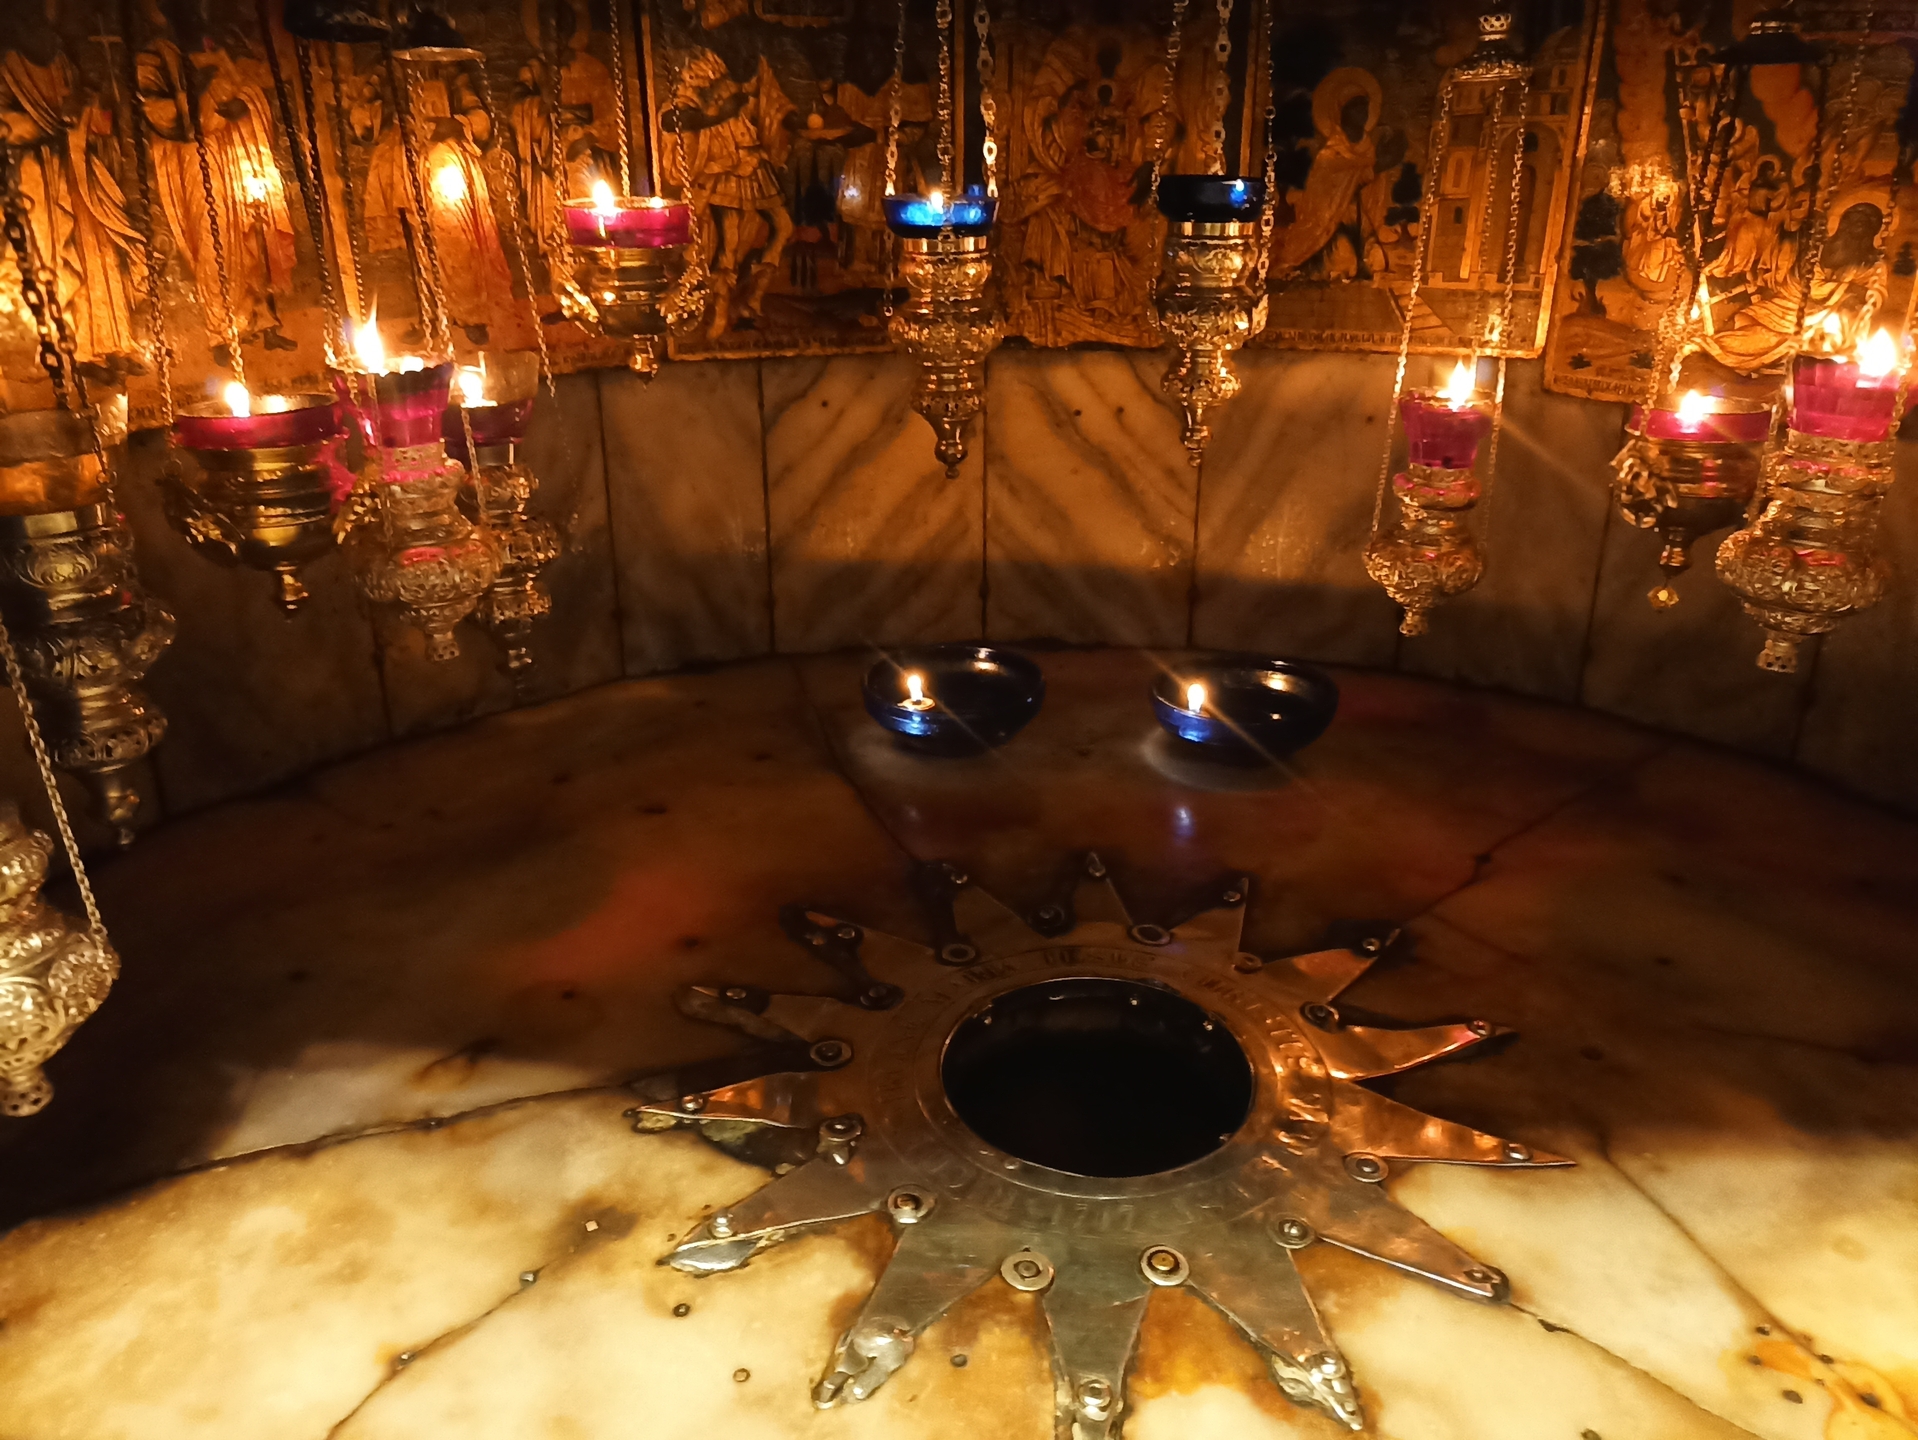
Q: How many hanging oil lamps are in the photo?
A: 11